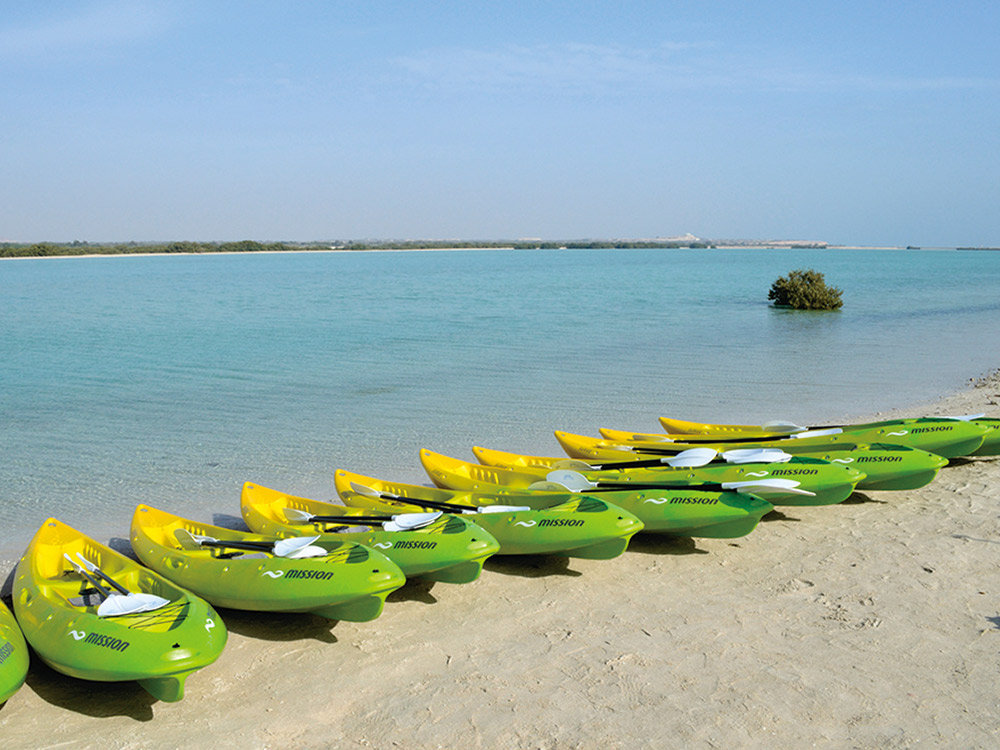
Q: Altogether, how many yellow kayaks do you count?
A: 10